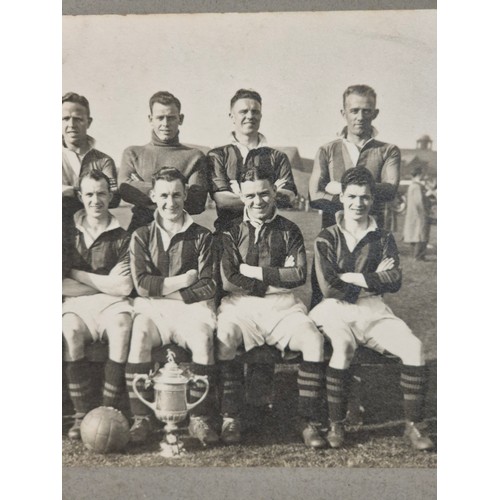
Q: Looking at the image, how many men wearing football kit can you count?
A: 8